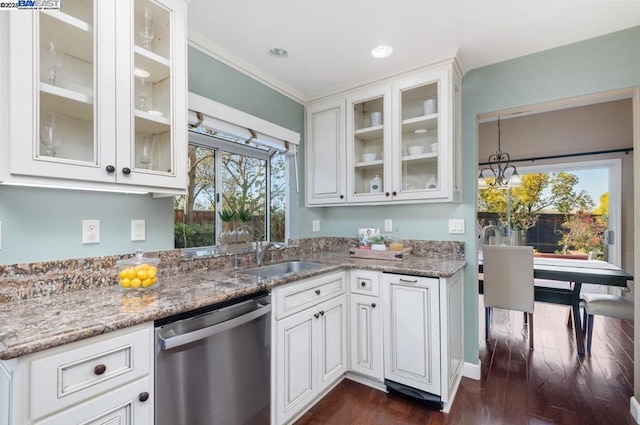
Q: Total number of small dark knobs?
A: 12